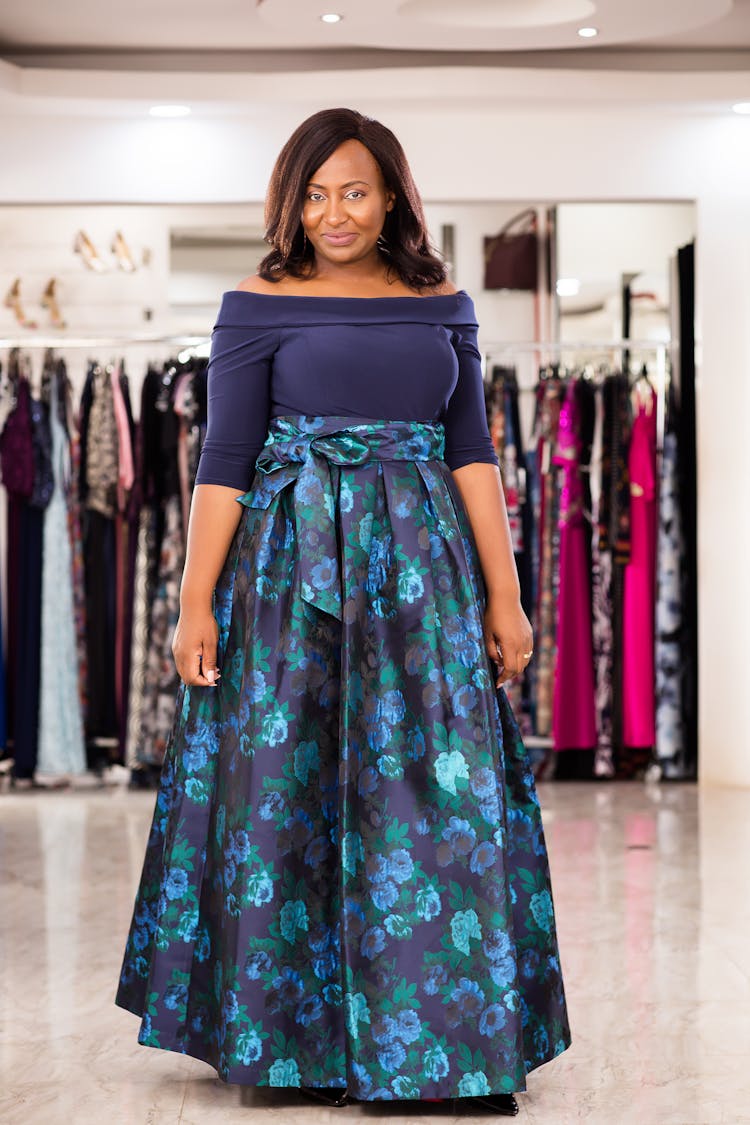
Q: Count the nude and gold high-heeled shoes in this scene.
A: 4